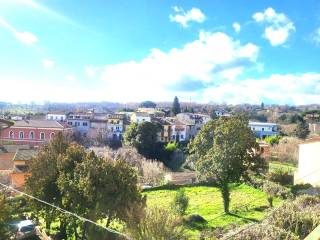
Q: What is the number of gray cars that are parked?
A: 1